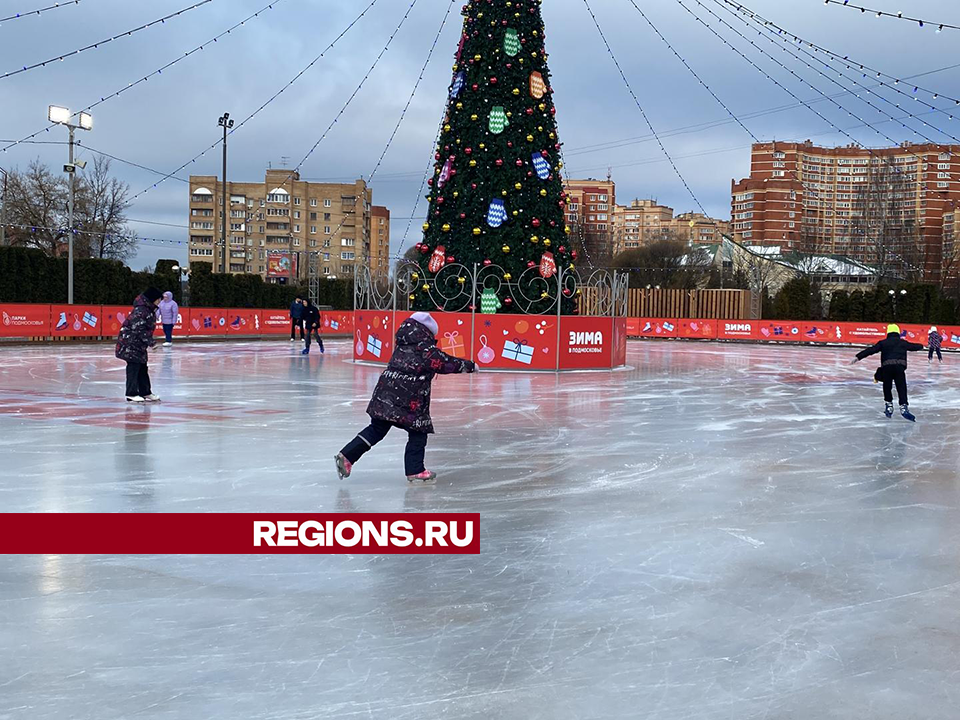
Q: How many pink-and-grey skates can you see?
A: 2